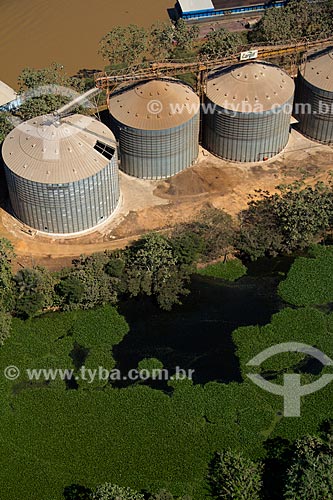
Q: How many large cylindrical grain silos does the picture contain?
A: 4